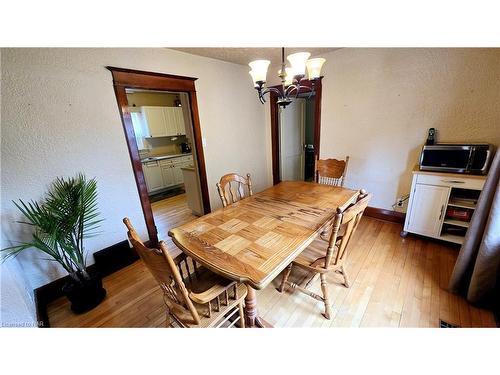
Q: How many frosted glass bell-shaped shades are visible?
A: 5